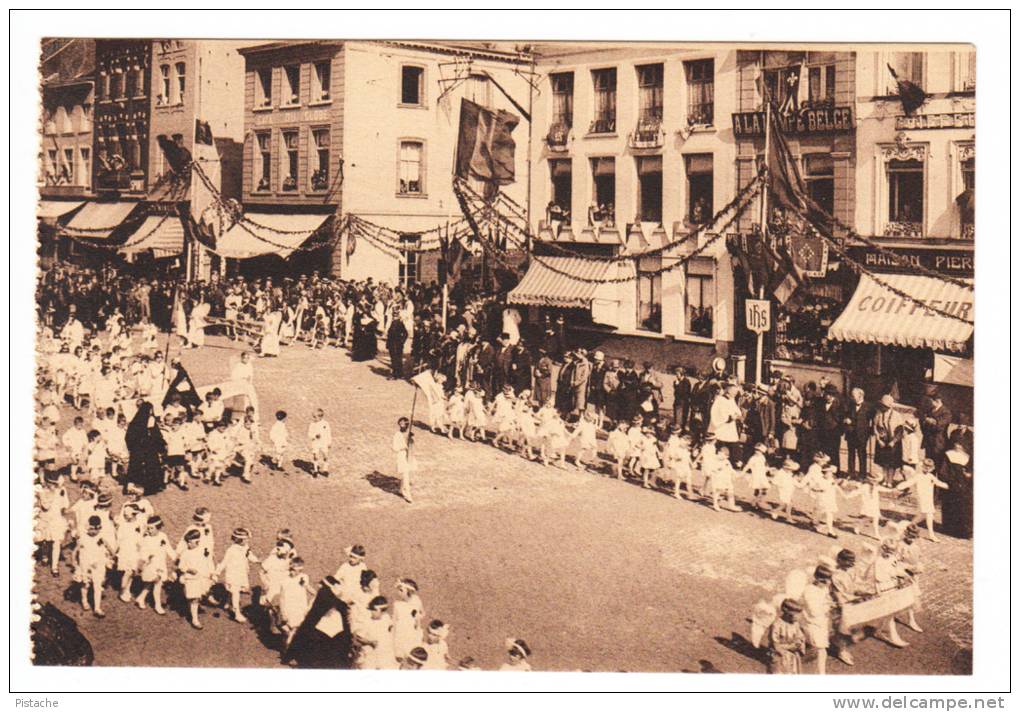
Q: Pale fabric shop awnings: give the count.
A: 6